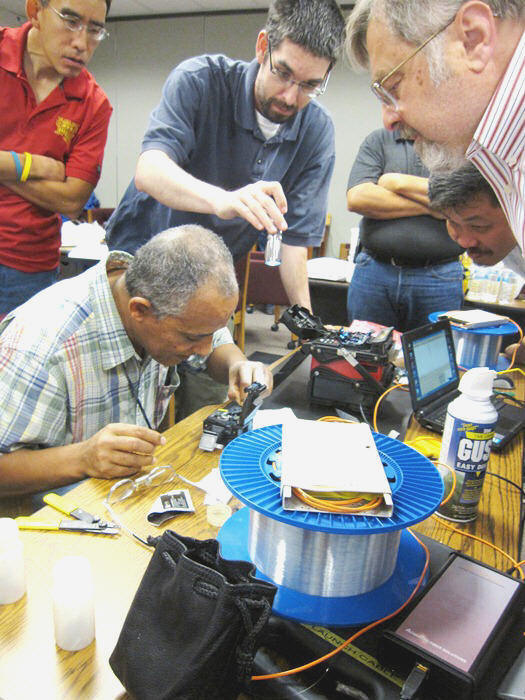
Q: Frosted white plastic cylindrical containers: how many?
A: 2